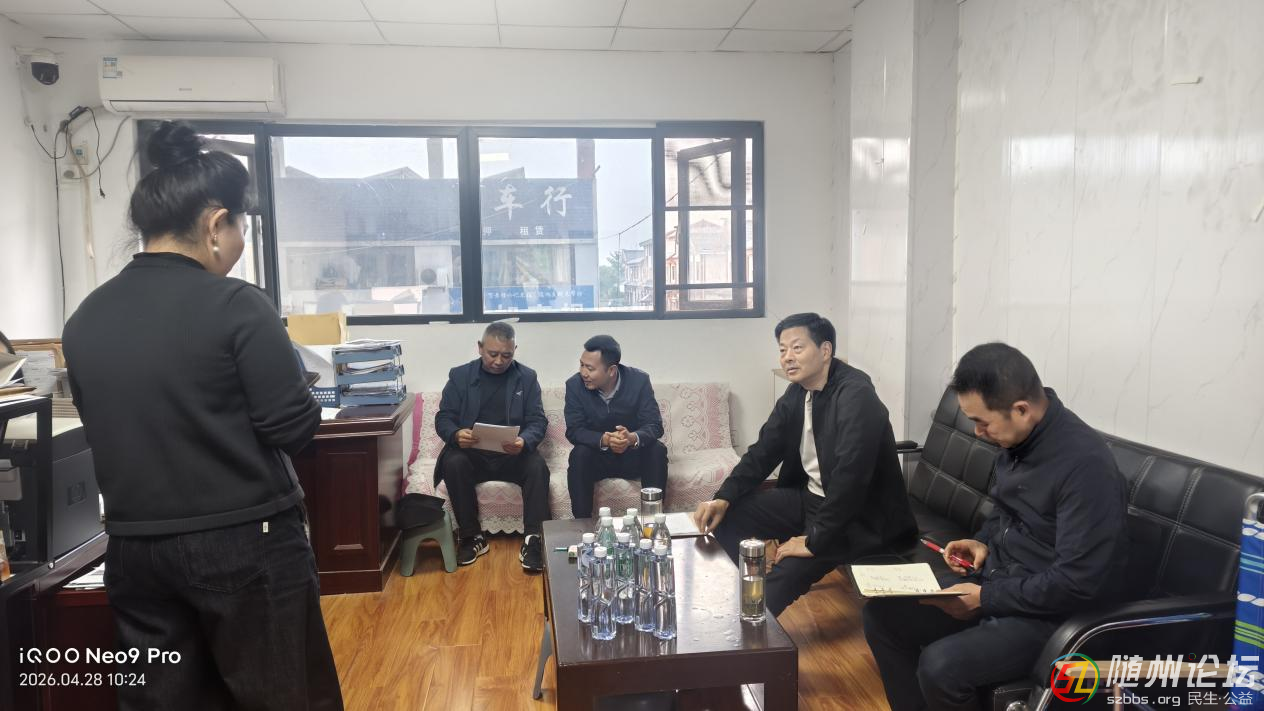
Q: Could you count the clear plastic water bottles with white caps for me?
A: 10